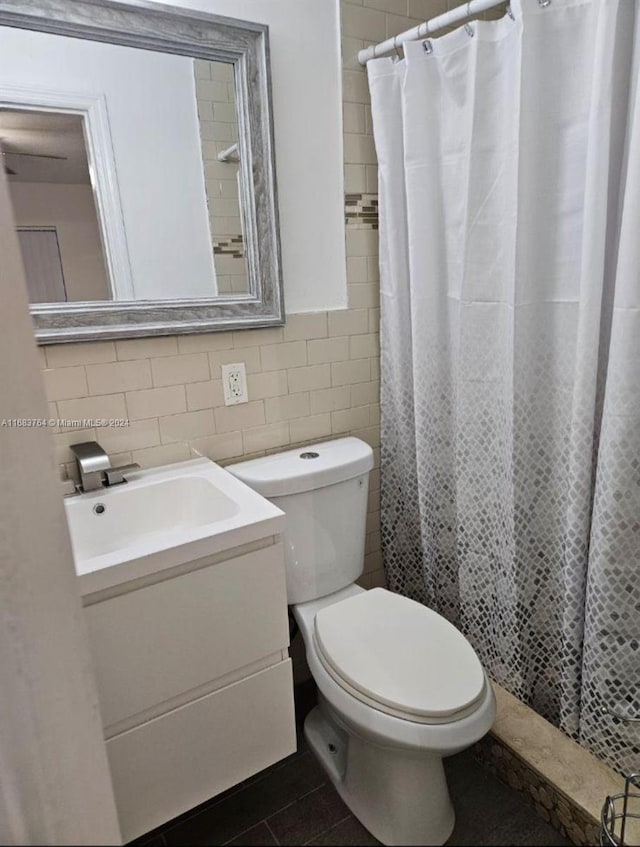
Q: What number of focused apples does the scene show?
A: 0